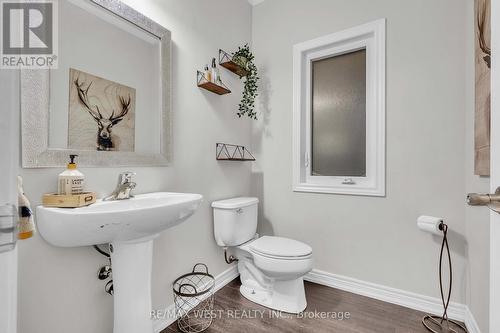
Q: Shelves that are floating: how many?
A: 3